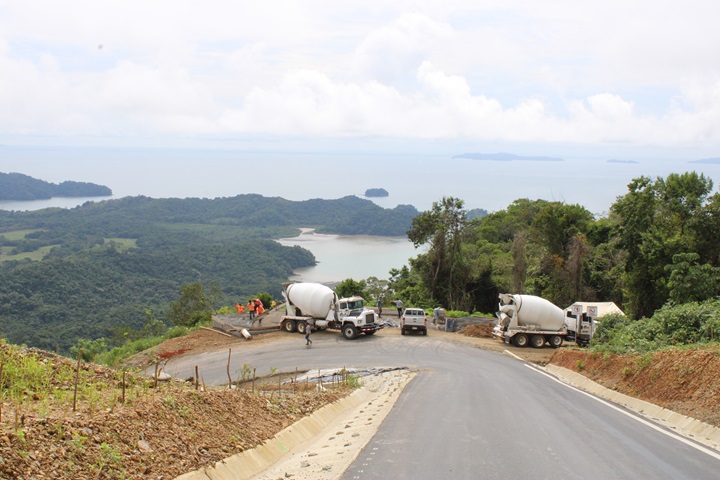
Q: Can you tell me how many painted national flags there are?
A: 0